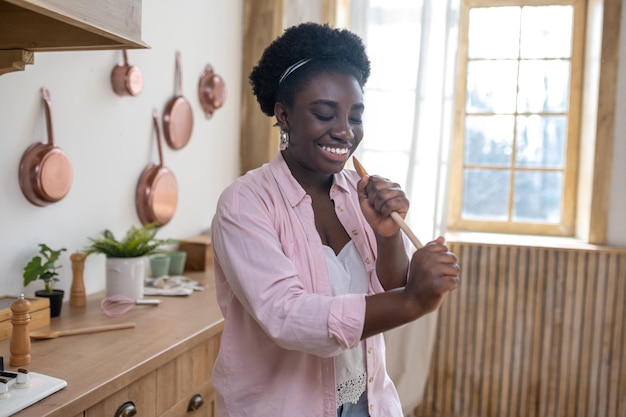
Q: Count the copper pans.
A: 5